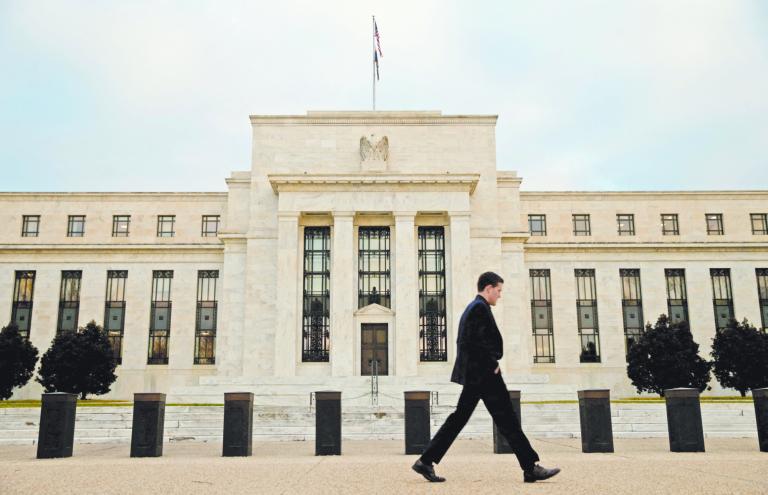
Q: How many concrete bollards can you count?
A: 9